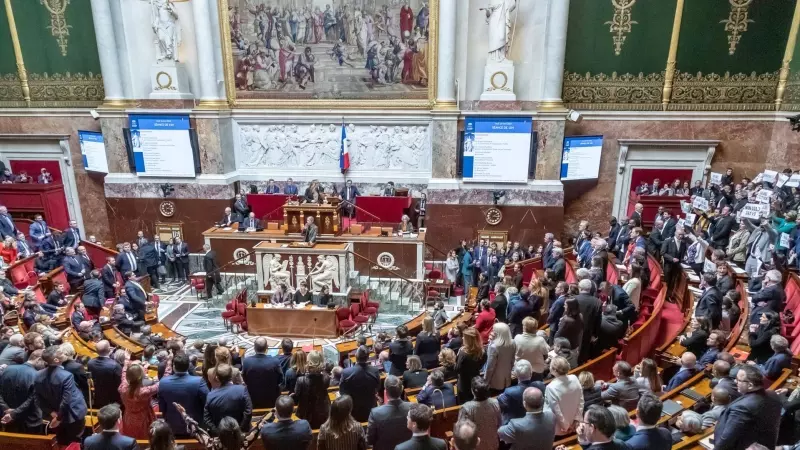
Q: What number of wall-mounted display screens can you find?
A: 4